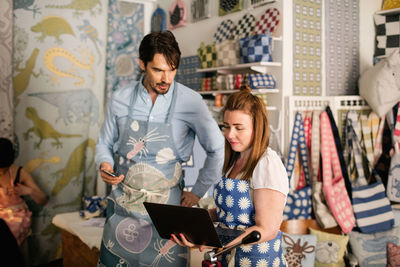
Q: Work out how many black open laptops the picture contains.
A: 1